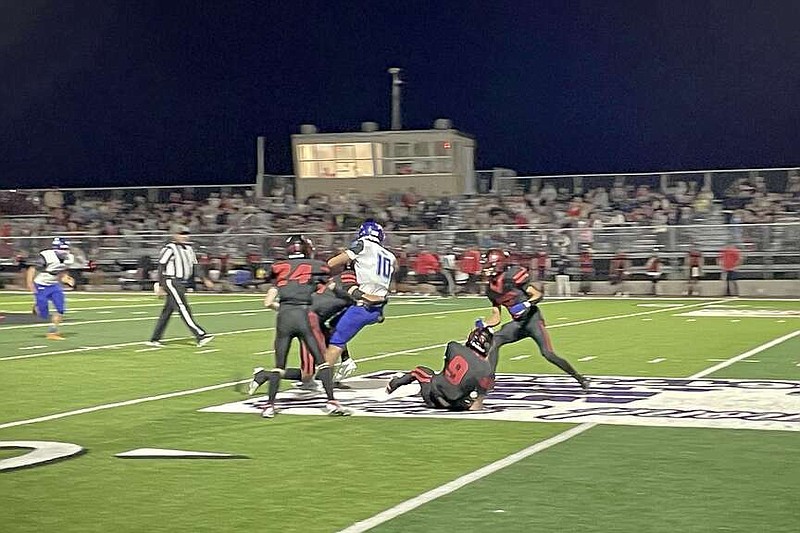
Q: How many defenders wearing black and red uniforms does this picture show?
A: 4